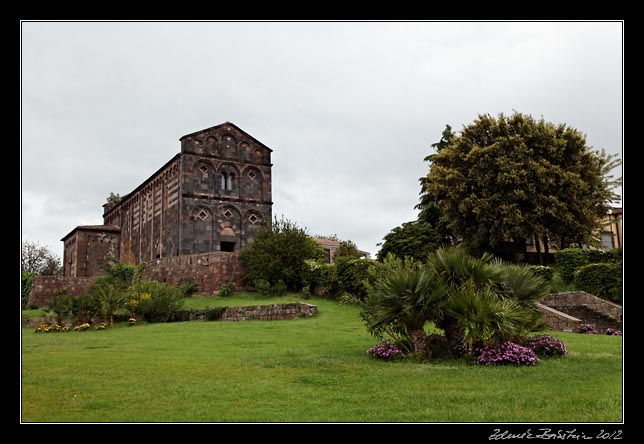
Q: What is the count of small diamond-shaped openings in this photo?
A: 5